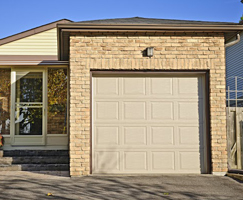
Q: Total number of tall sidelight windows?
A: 2